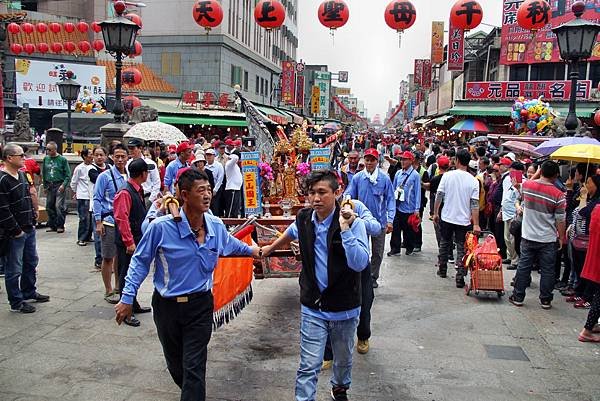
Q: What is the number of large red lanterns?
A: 6